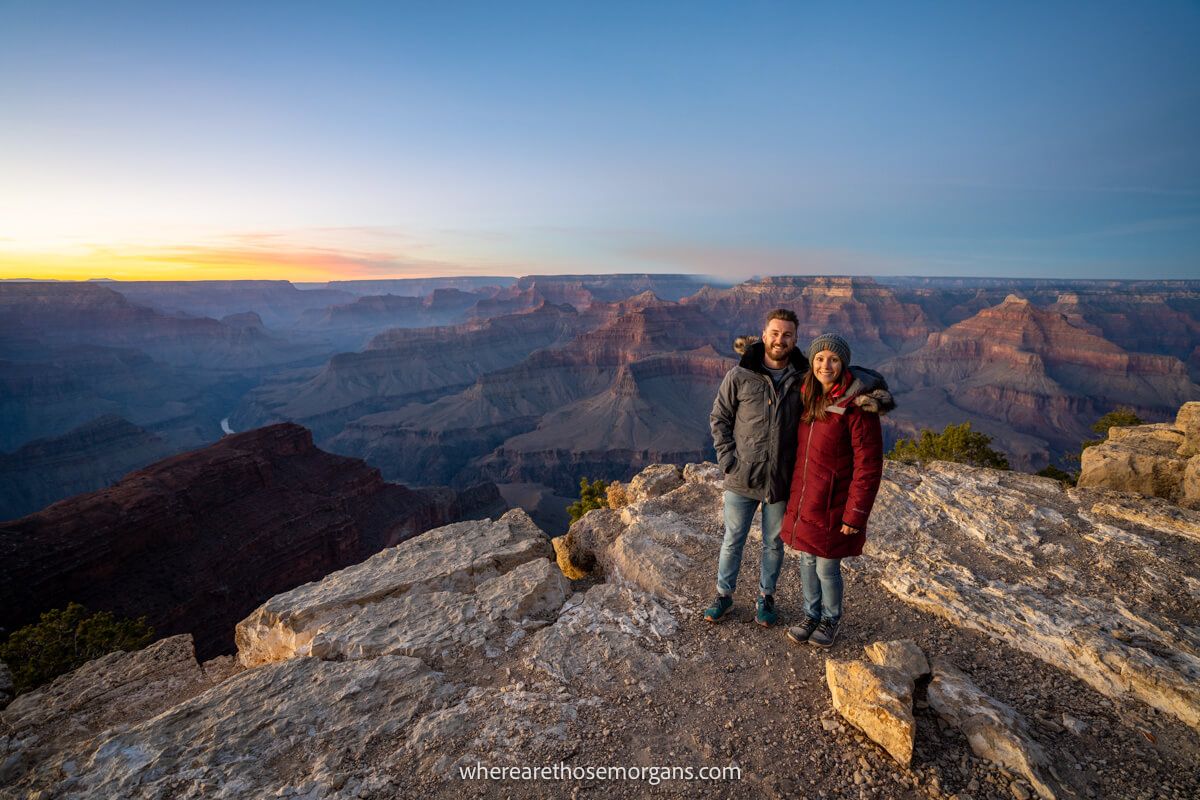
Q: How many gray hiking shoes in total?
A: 2